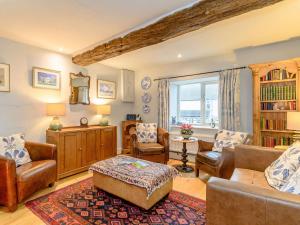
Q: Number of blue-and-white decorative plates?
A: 3